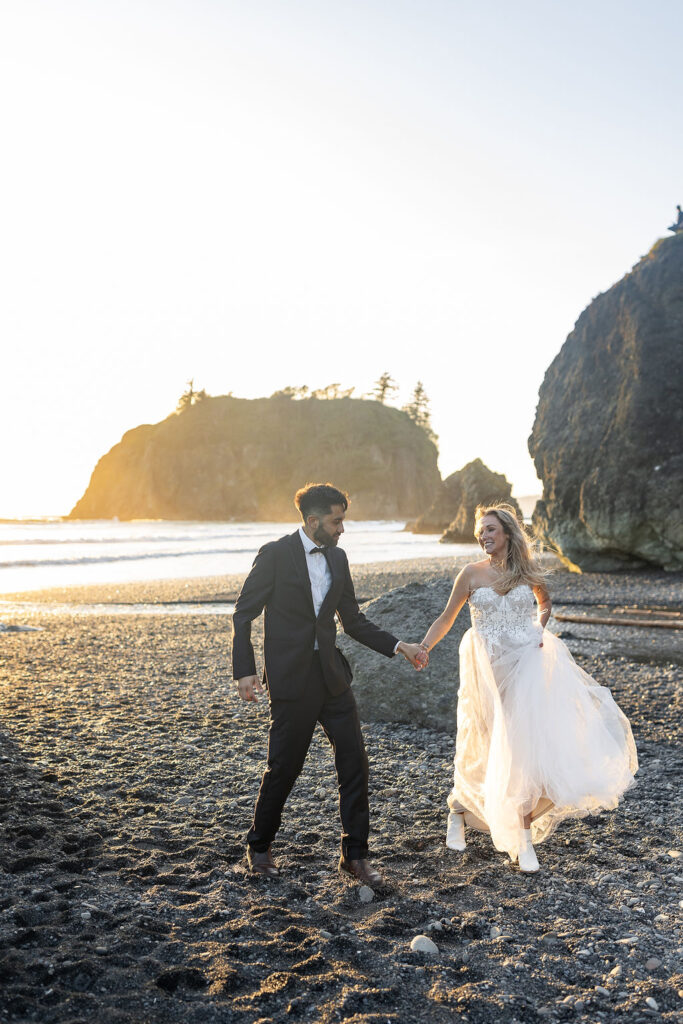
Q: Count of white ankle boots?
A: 2